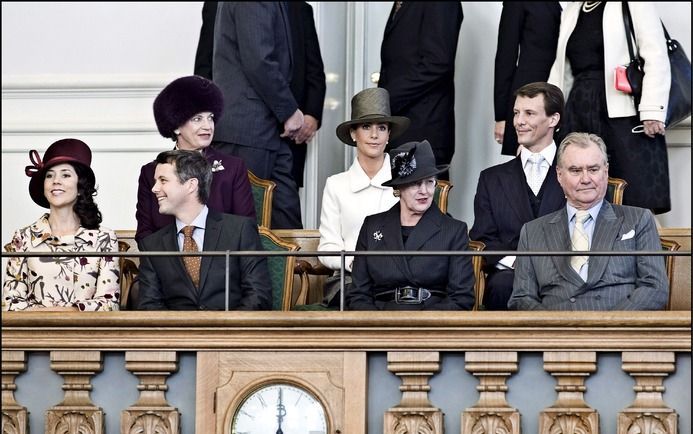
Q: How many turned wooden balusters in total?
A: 7